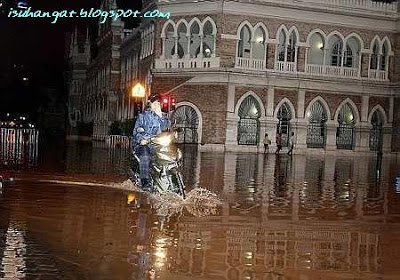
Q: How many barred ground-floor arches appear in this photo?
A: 6